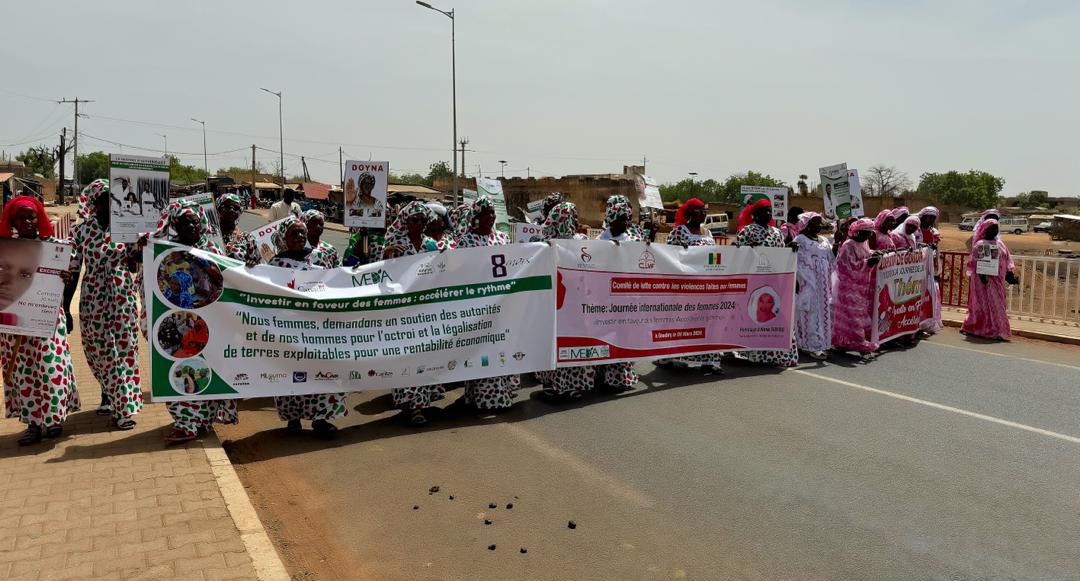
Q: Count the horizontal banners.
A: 3